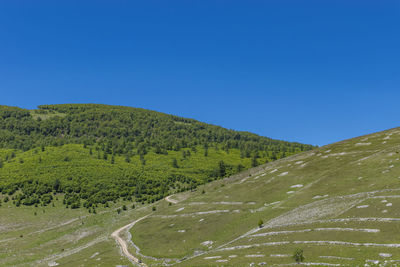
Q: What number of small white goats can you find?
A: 0